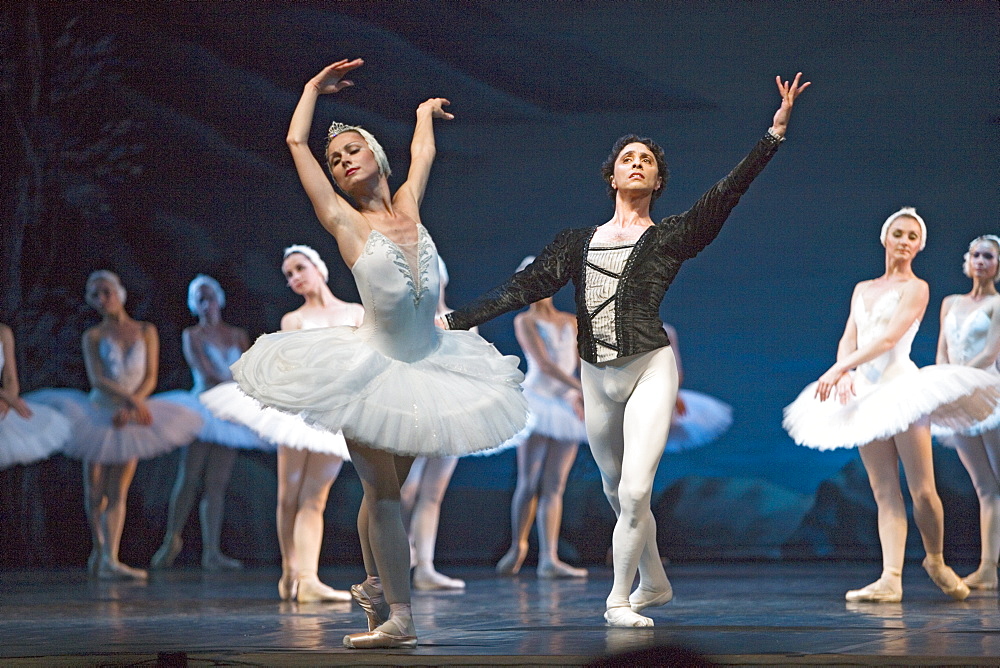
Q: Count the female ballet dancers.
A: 10